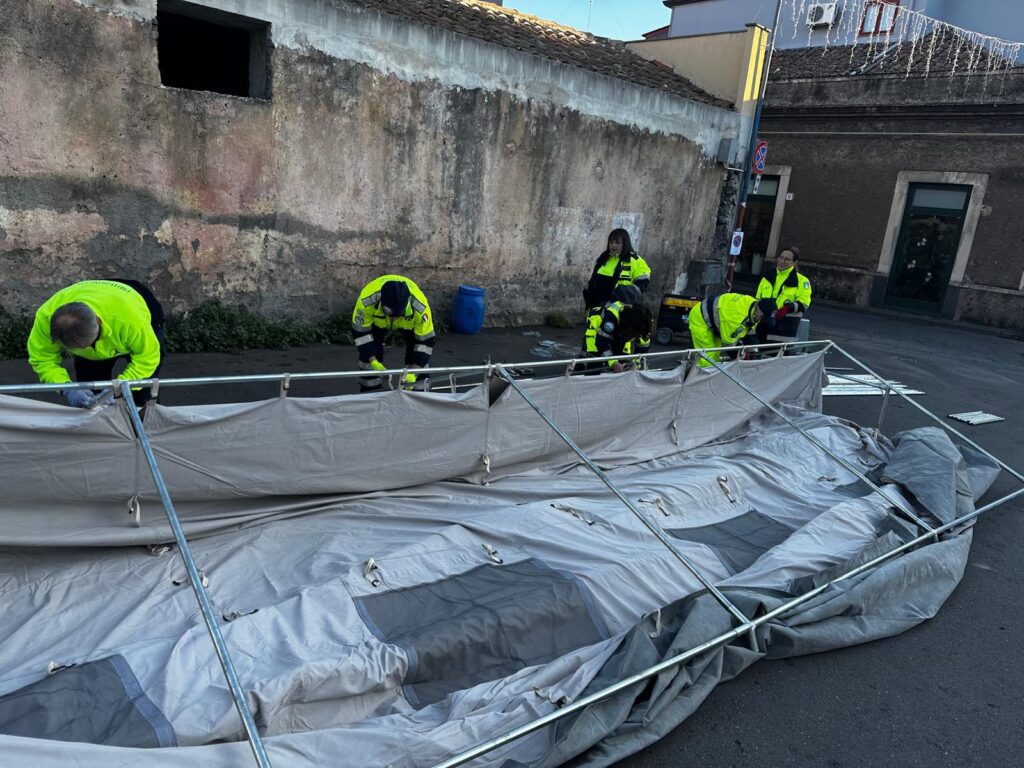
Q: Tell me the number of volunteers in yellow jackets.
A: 6